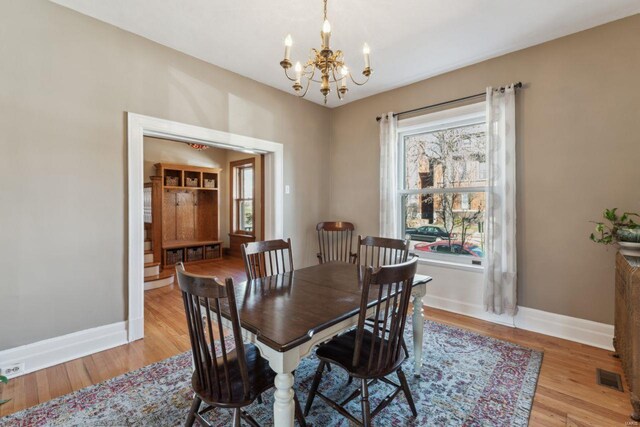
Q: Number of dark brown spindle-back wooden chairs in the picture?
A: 5